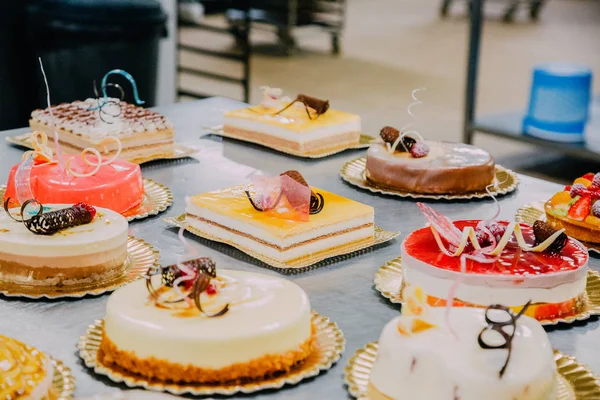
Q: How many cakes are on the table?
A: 11